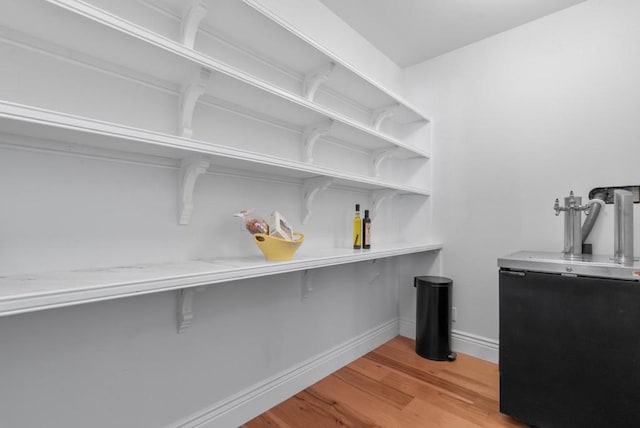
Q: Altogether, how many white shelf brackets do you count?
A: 12